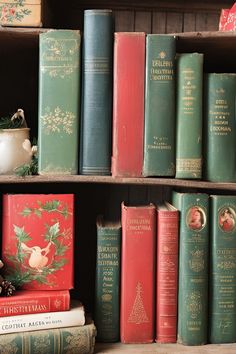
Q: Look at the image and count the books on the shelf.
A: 15